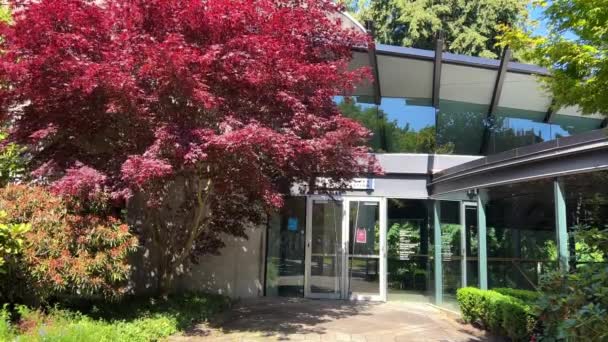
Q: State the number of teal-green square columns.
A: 3